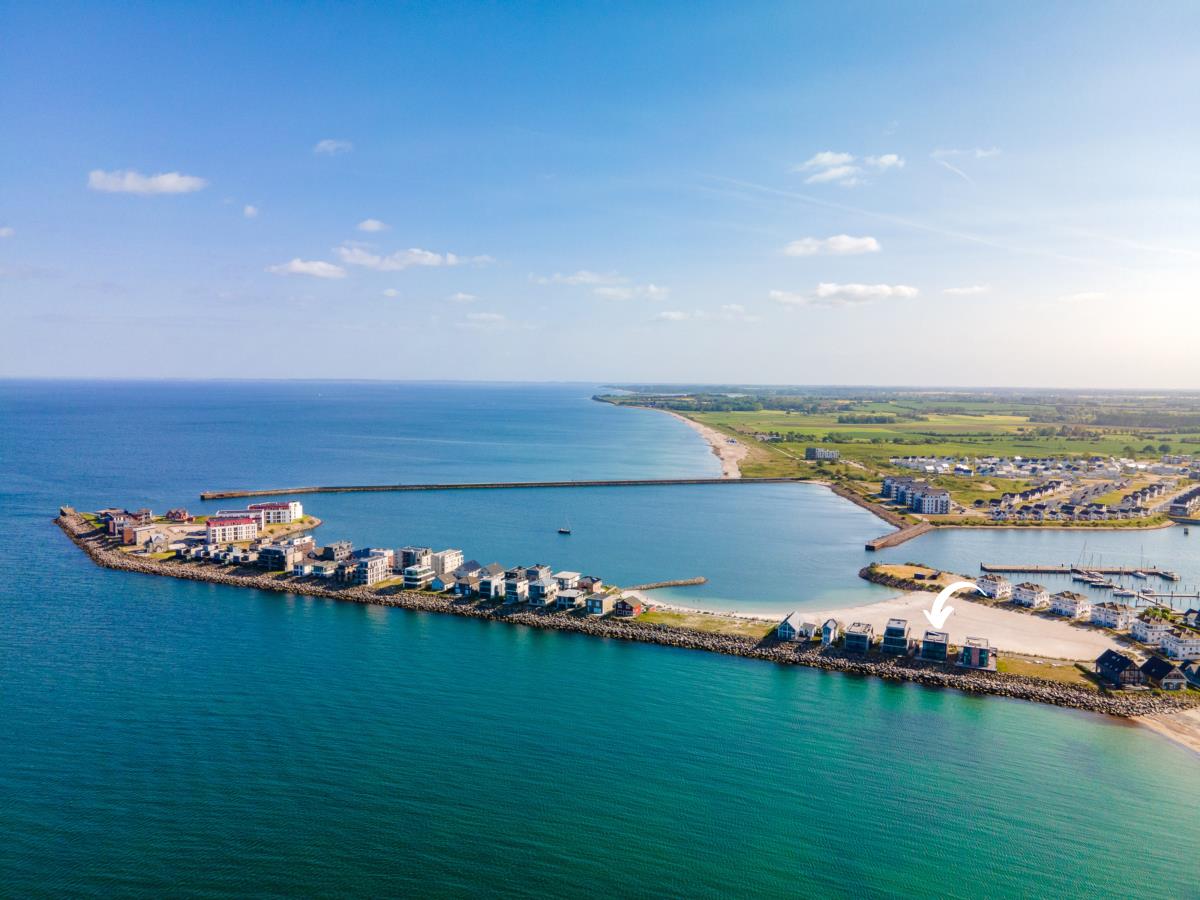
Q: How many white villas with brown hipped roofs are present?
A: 6